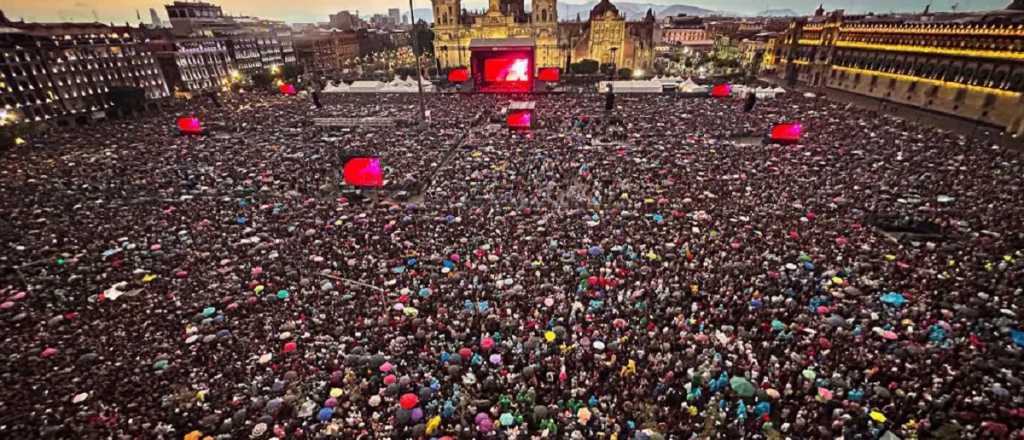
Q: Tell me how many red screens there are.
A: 9